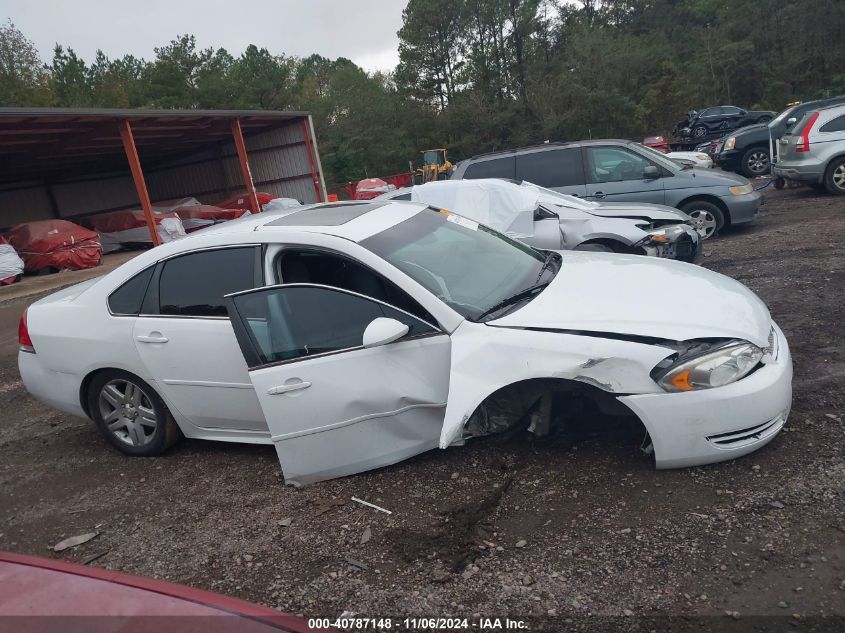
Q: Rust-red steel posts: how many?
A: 3